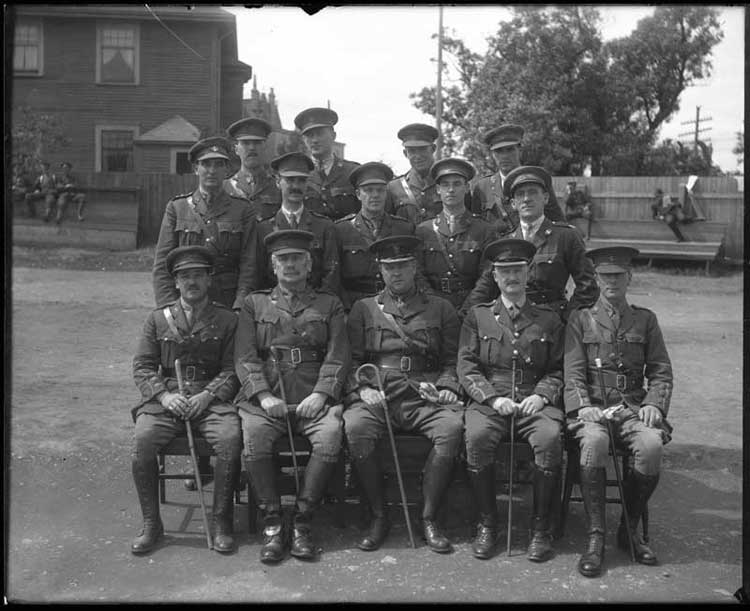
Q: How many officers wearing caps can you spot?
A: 14